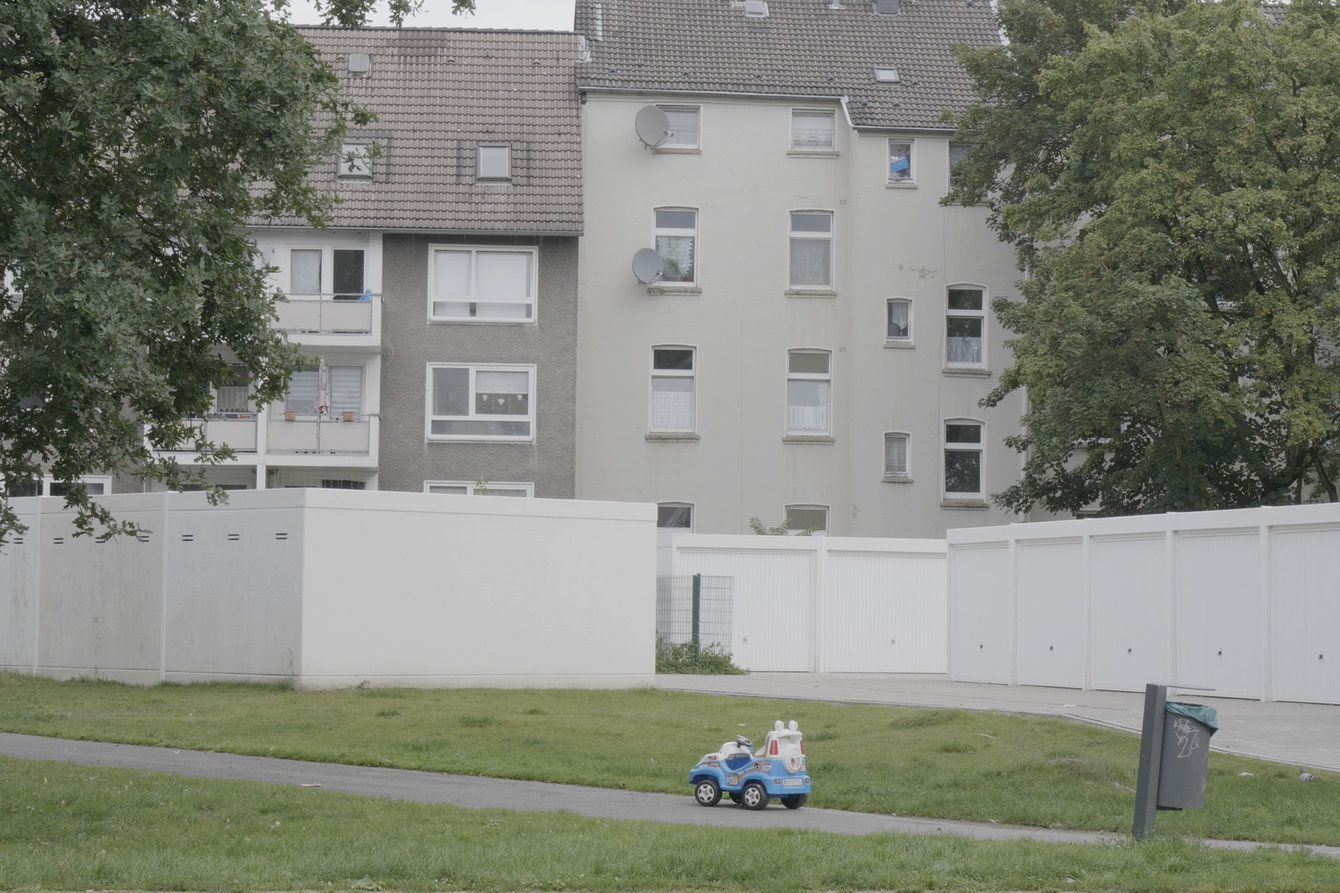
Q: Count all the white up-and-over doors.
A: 7